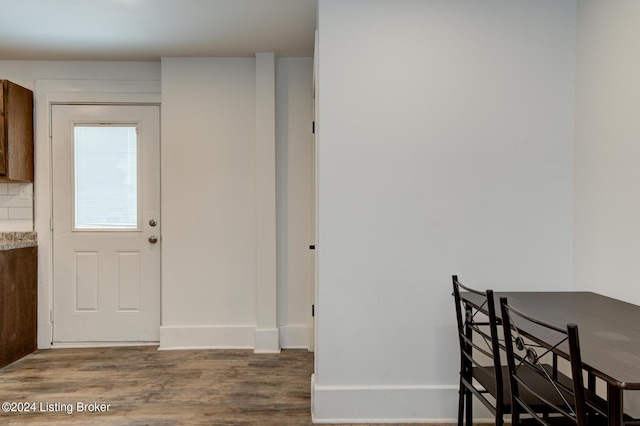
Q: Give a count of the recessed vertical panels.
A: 2